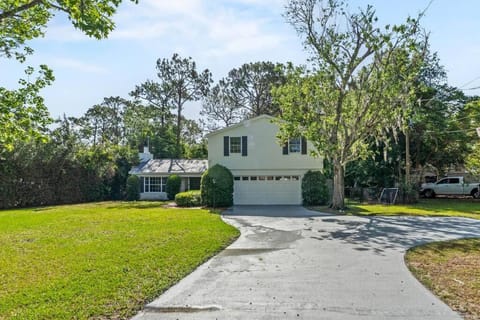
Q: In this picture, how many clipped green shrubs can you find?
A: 5